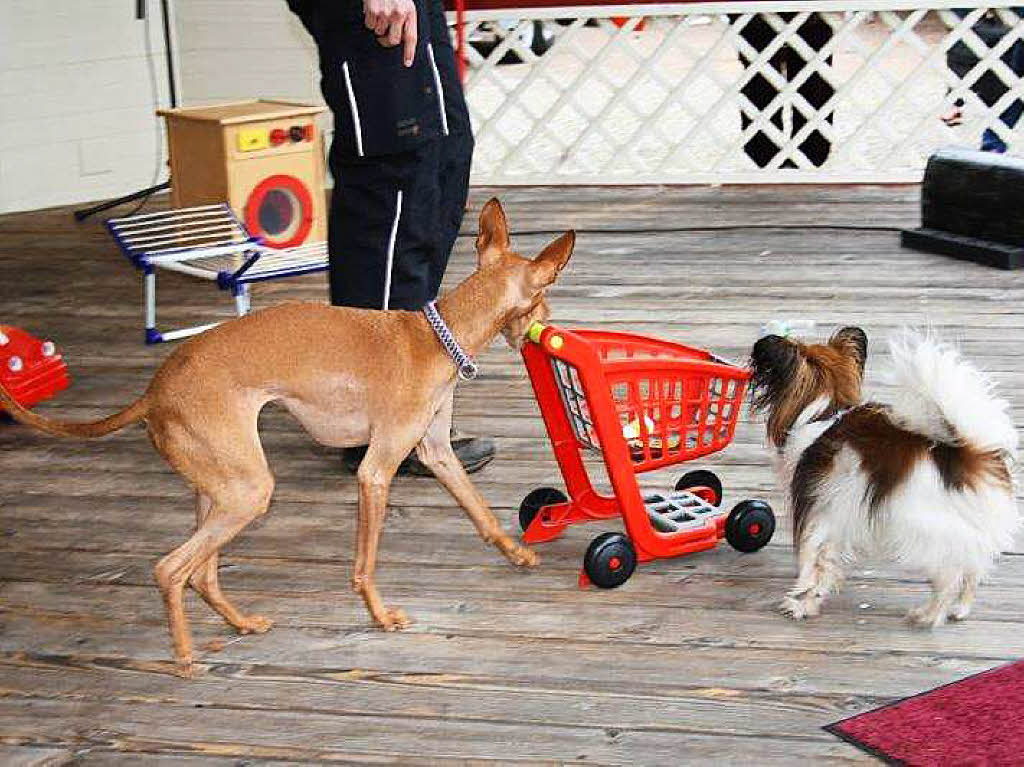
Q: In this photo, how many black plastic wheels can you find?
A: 4